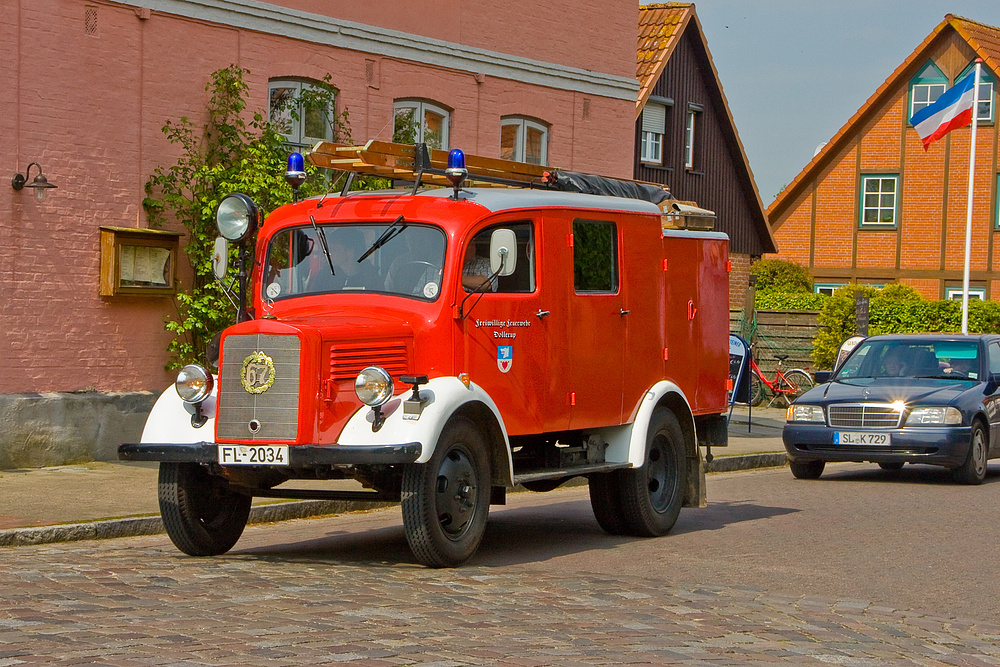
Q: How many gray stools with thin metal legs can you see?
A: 0